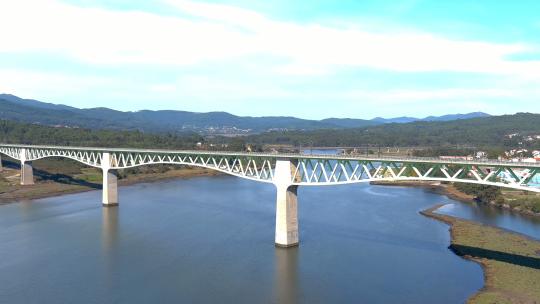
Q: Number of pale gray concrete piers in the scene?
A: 3